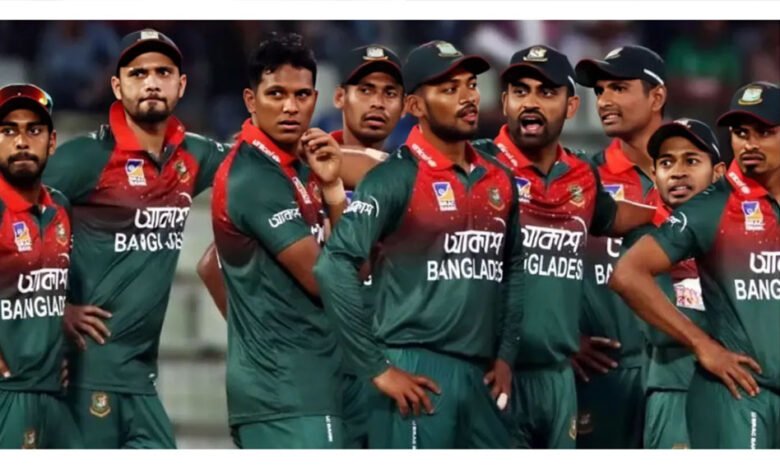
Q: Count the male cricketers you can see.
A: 9